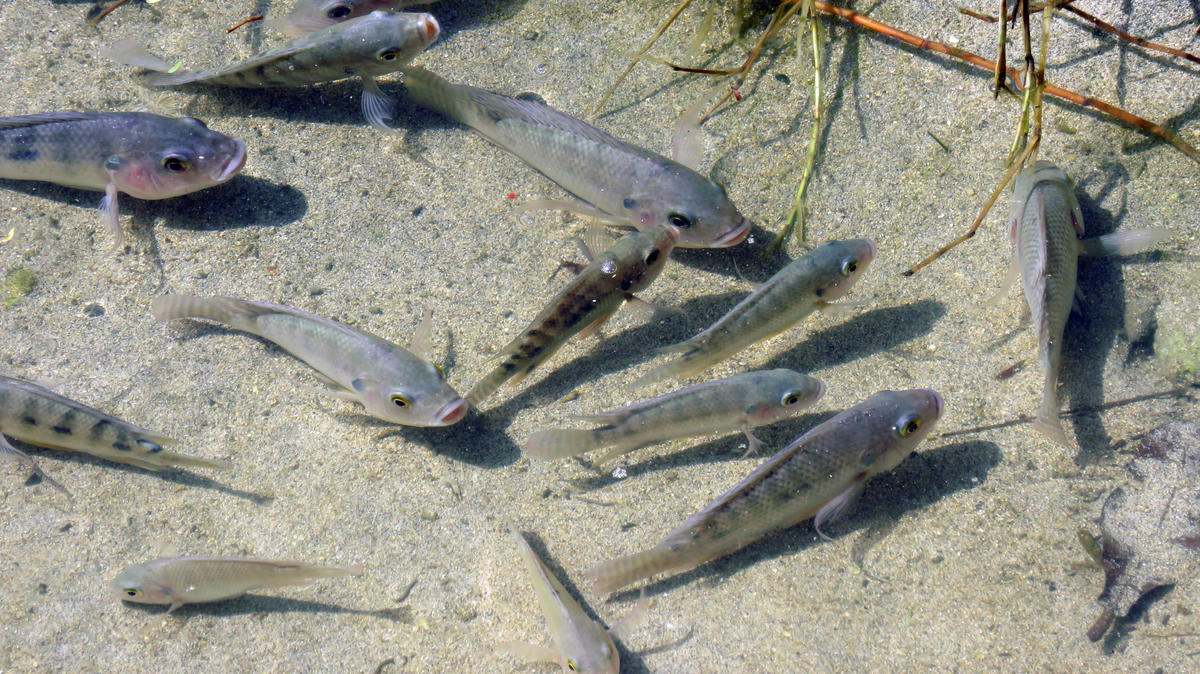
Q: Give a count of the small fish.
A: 13